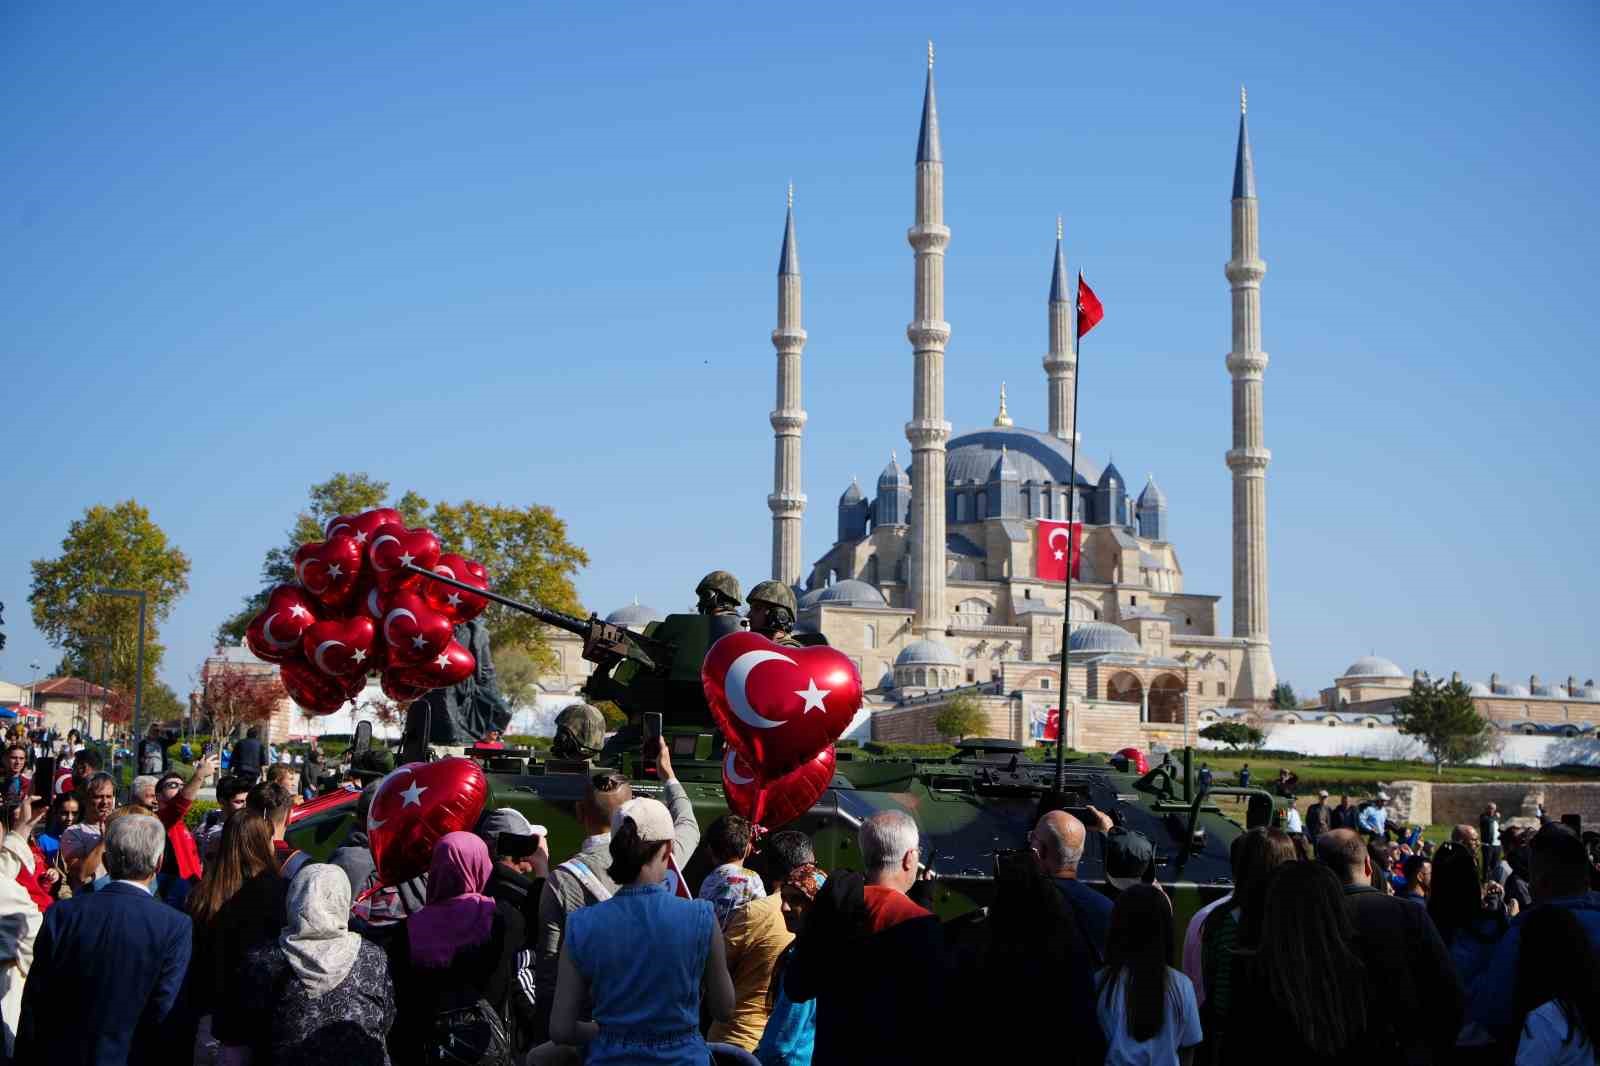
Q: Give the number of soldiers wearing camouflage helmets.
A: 3